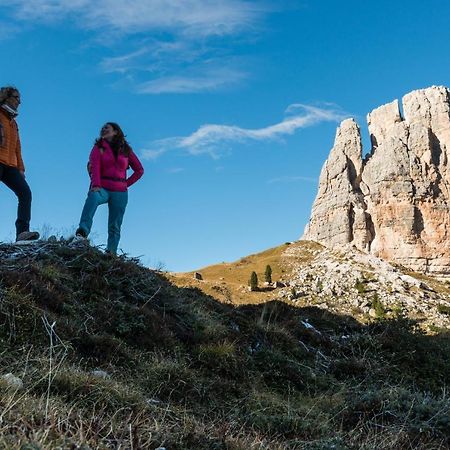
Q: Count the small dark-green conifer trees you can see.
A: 2